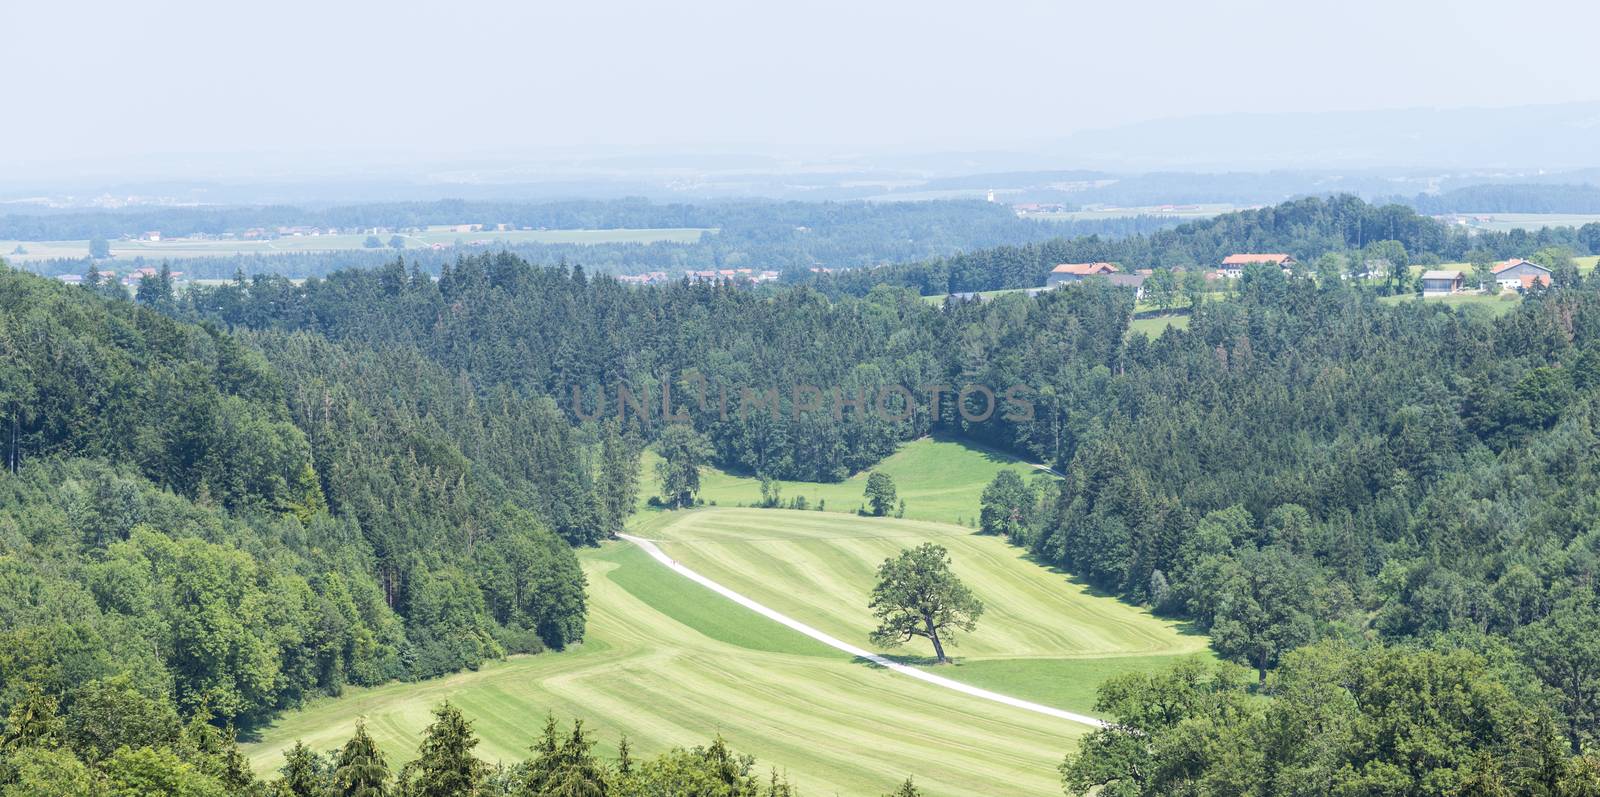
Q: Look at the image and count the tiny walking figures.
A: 2